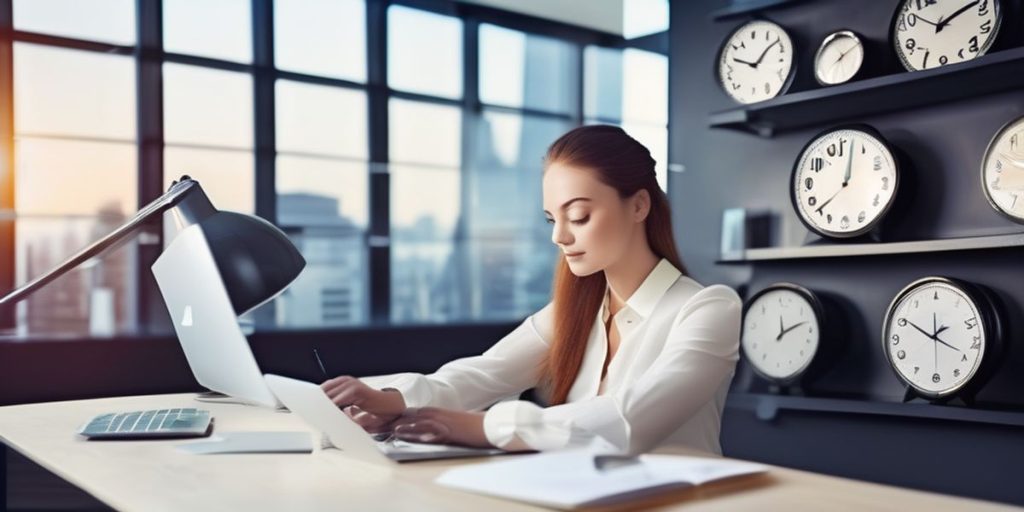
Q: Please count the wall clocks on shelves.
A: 7